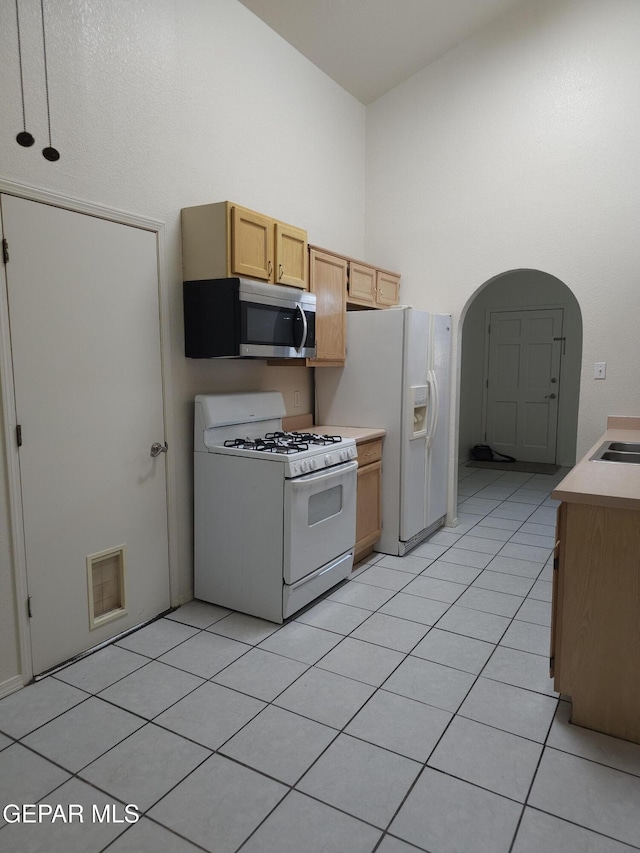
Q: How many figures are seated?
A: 0